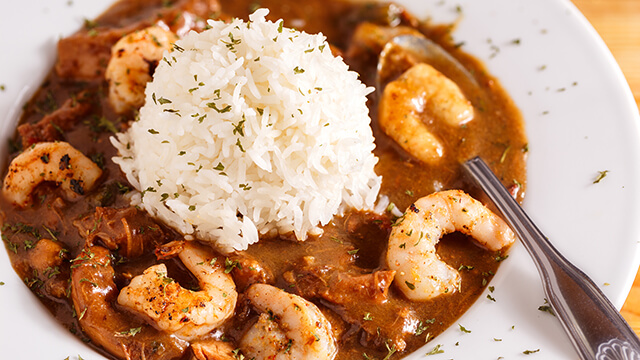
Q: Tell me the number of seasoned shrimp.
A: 6